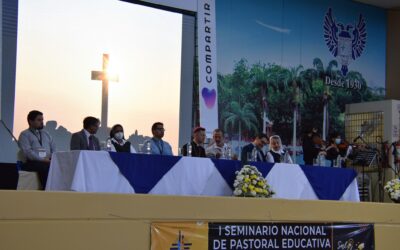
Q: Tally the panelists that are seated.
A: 8